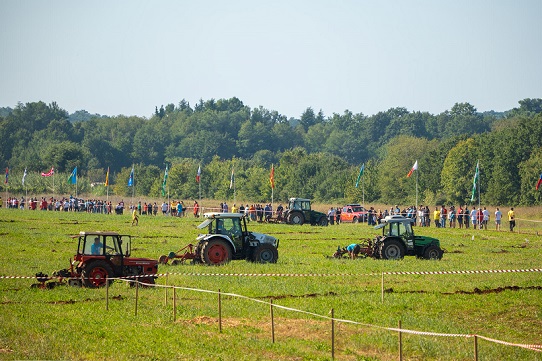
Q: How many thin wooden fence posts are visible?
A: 10